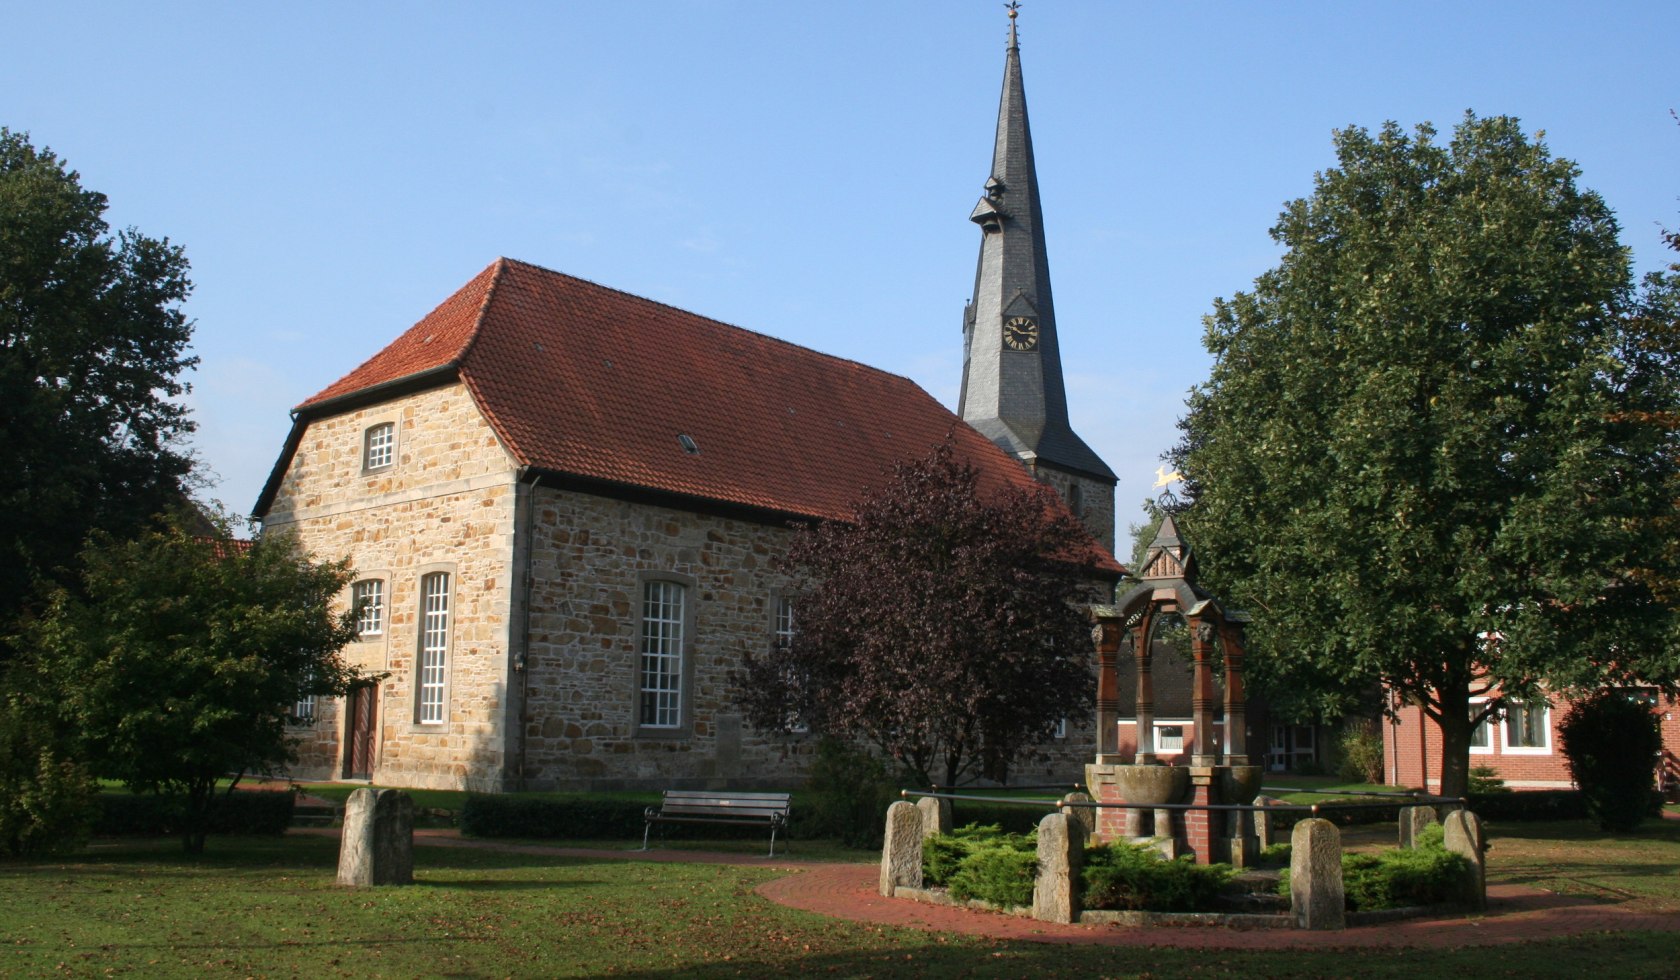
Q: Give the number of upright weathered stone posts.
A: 9